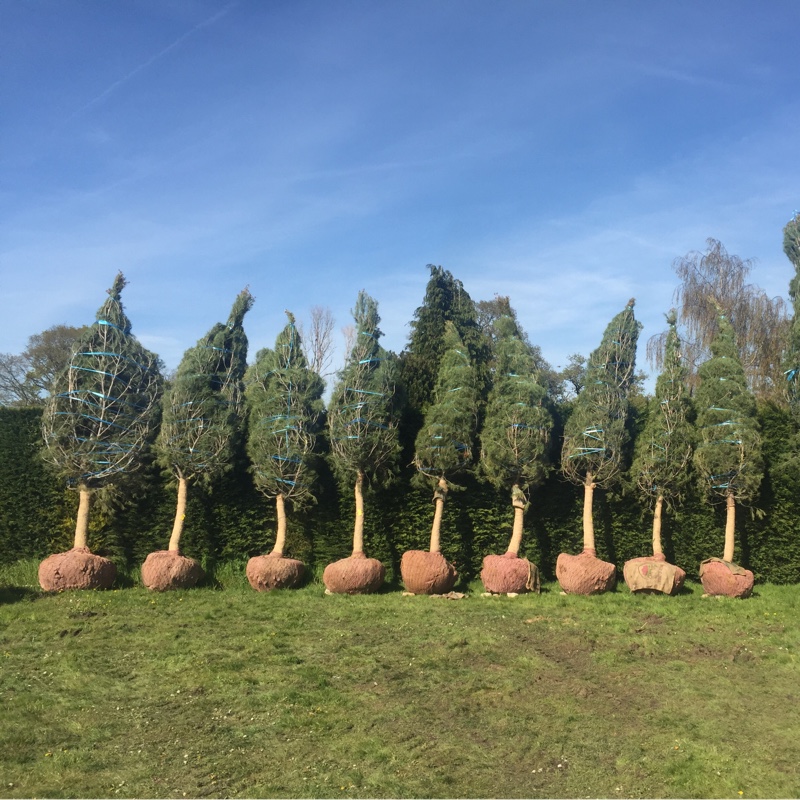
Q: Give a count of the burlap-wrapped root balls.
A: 9